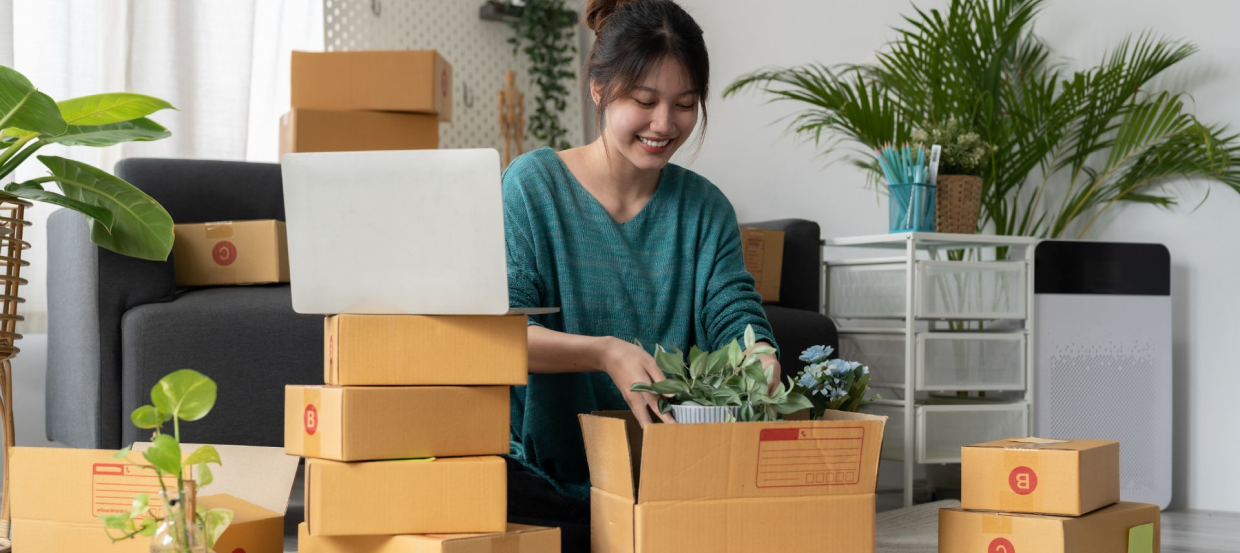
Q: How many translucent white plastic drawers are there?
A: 3